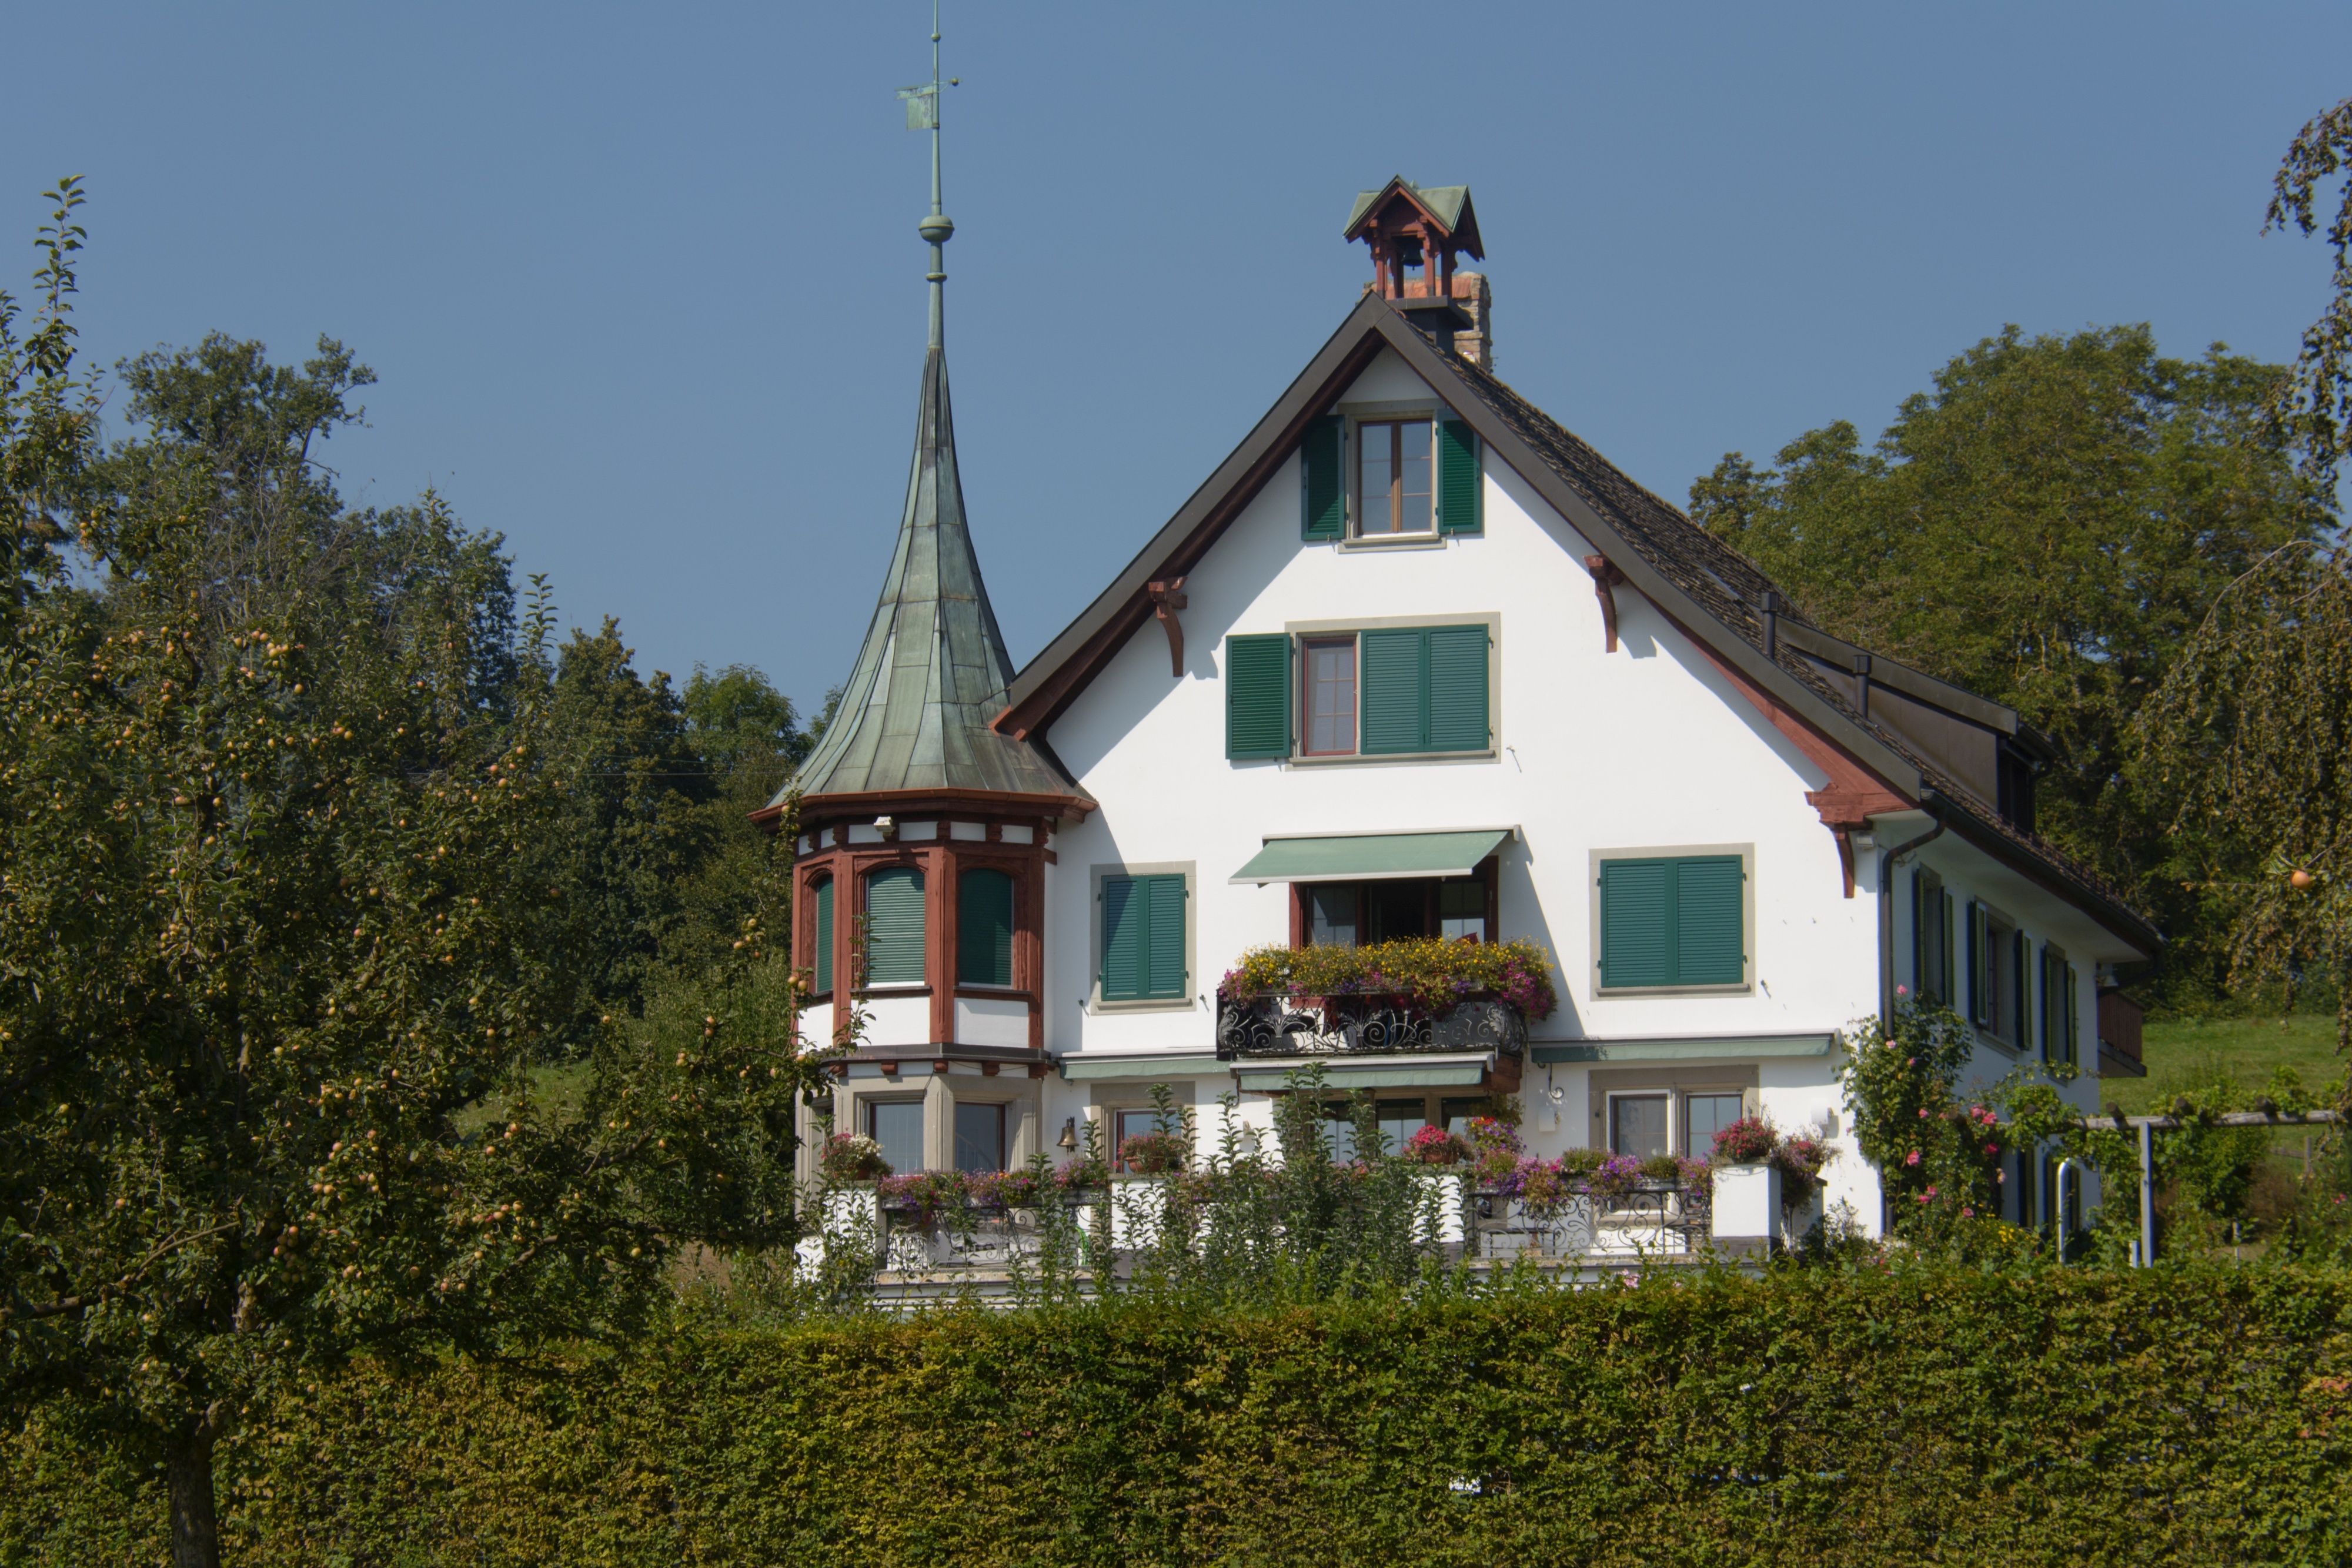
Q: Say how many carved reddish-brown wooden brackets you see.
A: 3